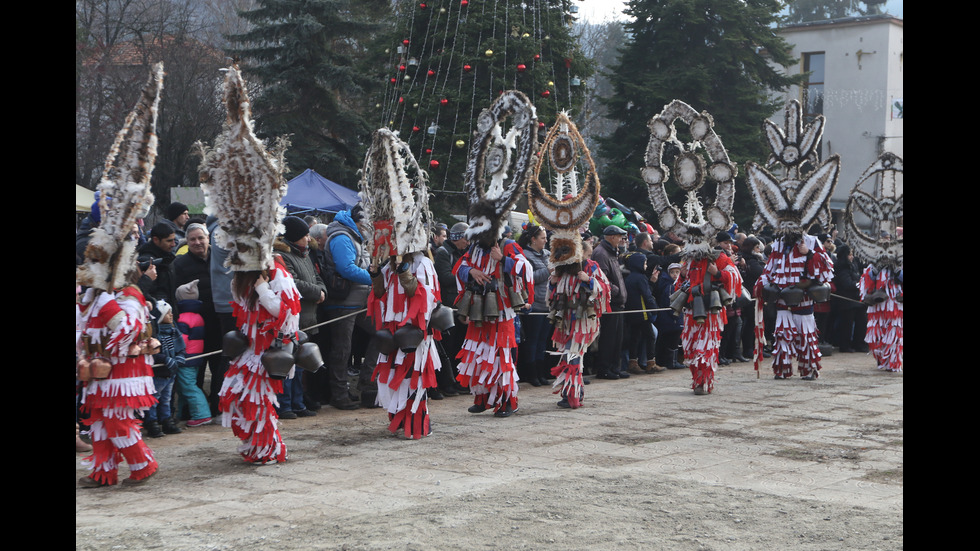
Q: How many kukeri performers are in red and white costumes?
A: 8